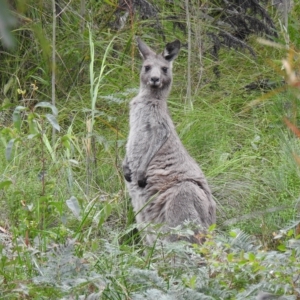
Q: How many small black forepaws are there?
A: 2